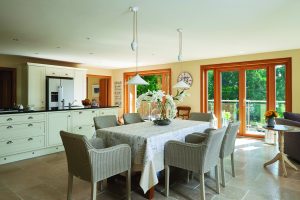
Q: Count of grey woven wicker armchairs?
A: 6